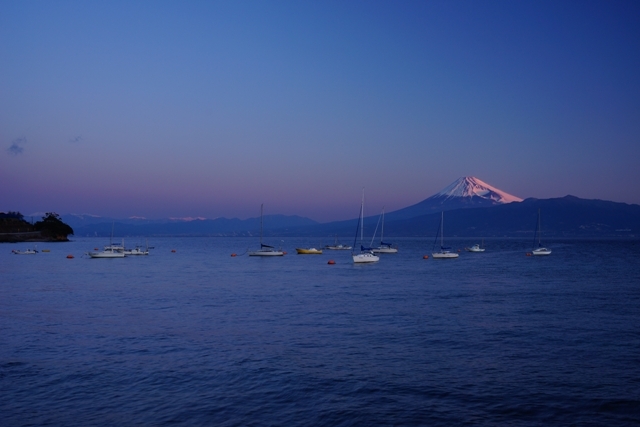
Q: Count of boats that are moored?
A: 11